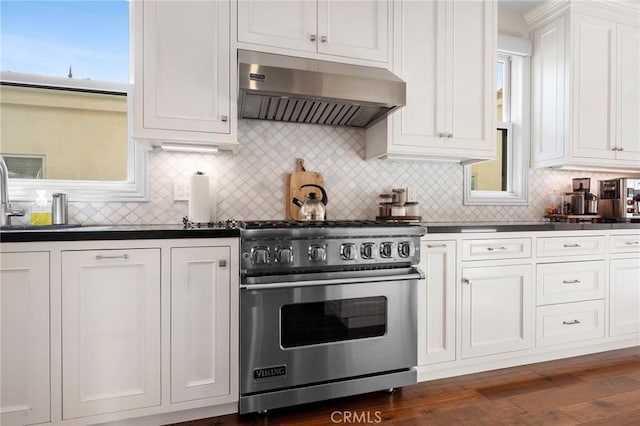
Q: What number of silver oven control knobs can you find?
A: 7